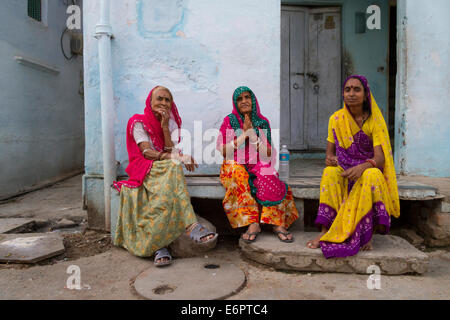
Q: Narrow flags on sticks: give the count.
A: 0